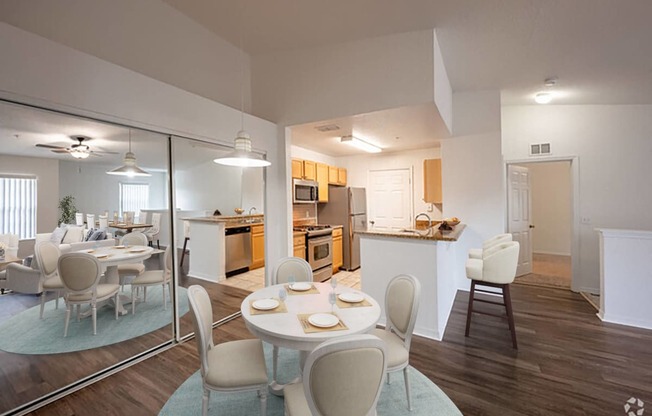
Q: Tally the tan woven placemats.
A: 4